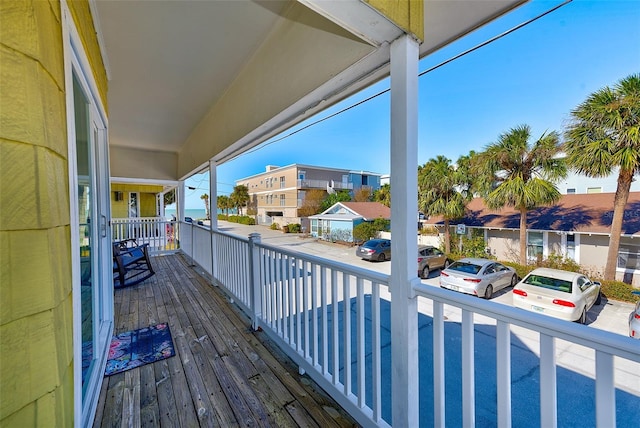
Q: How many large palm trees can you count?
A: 3